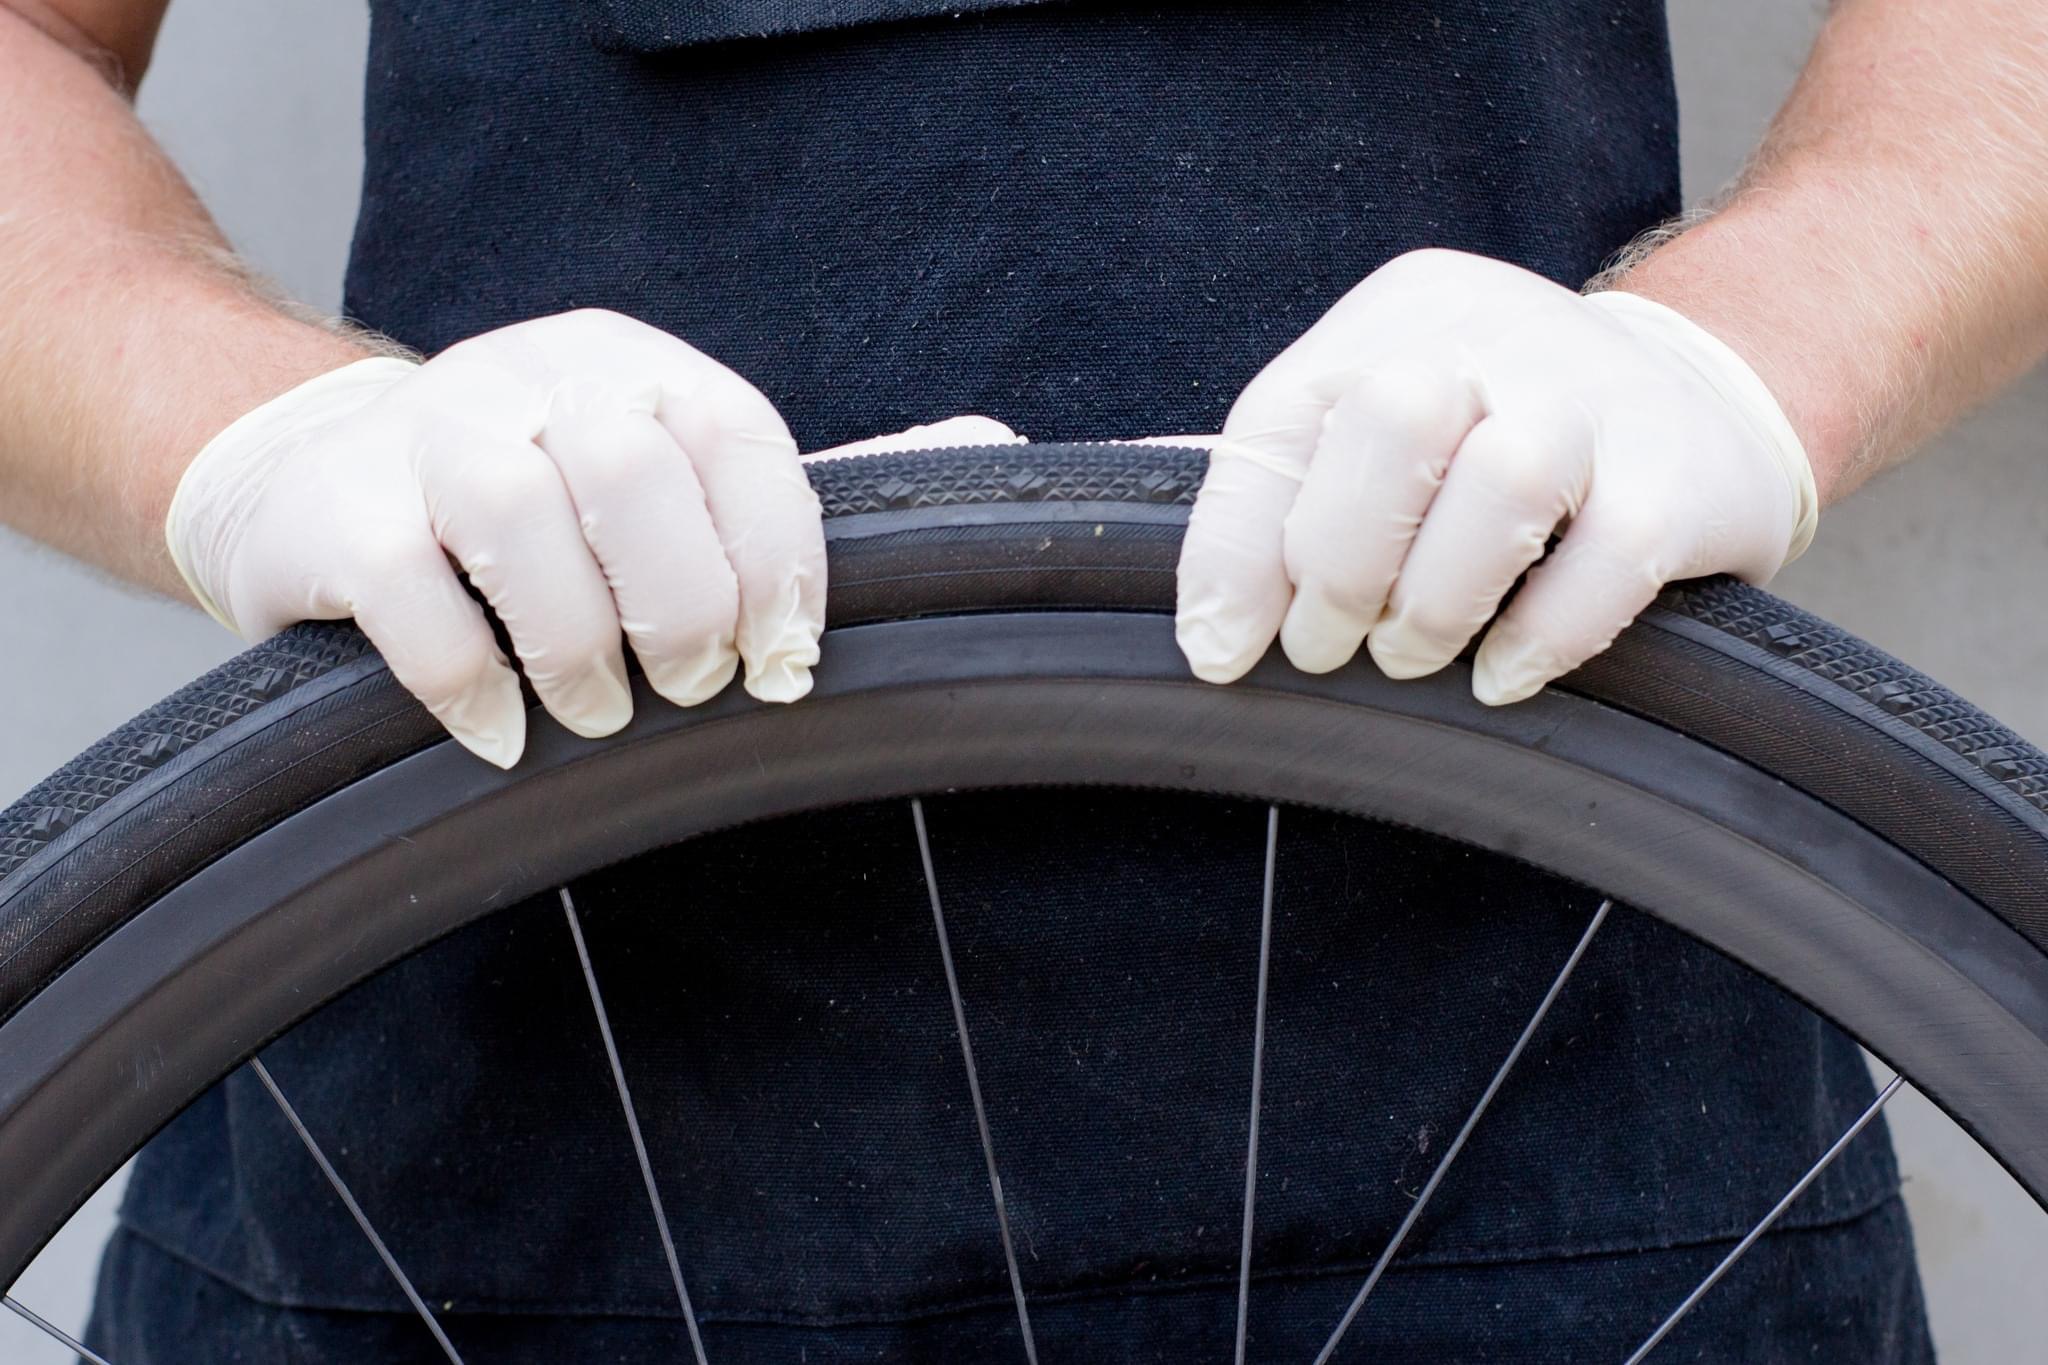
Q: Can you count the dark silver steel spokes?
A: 7